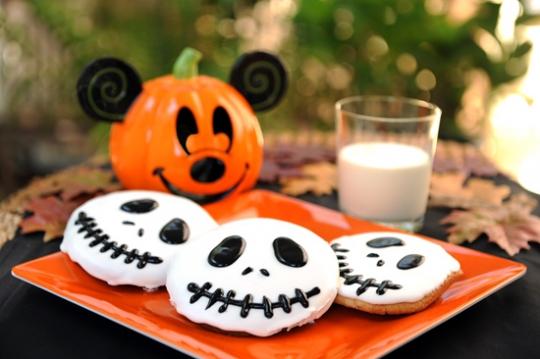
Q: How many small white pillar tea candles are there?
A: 0